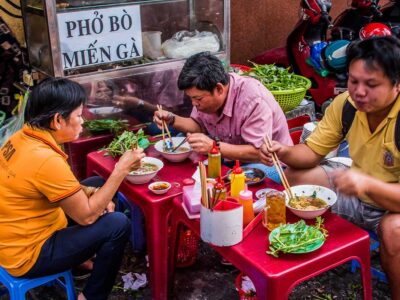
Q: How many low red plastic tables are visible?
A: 2